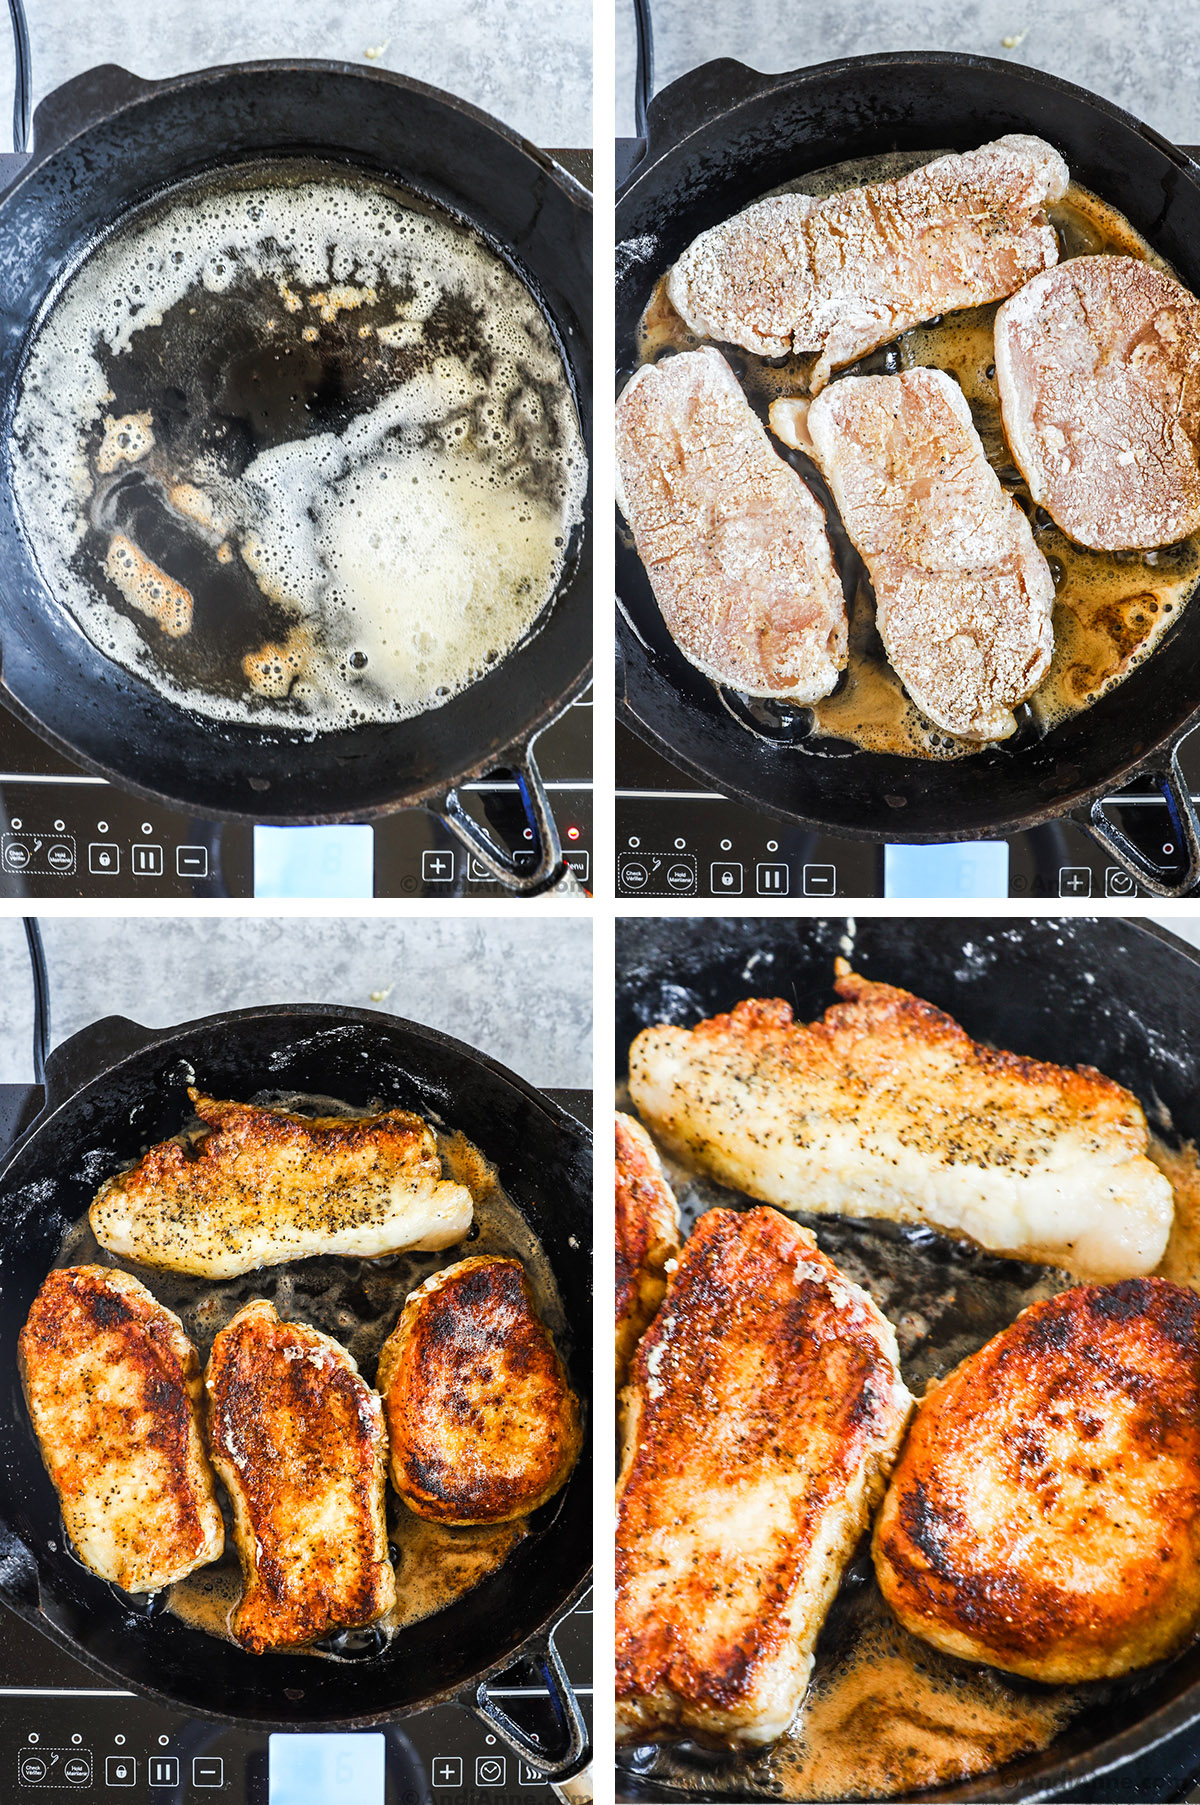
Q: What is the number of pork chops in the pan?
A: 4